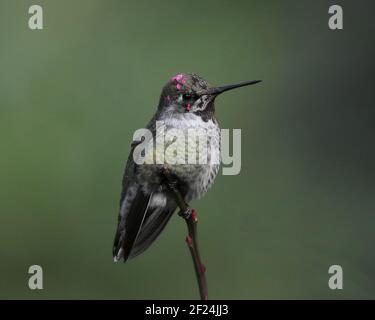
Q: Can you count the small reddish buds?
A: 3